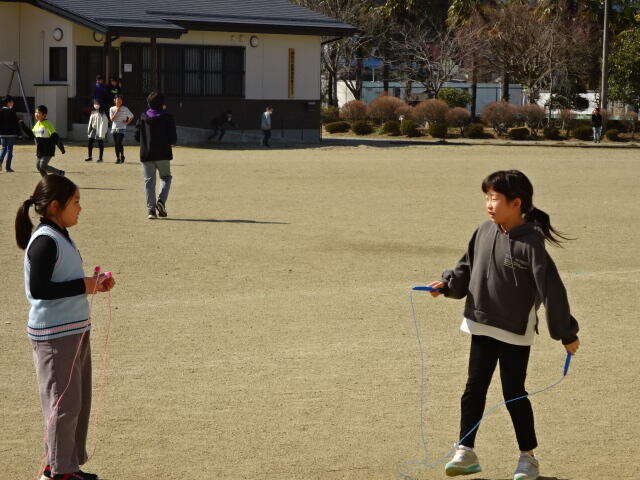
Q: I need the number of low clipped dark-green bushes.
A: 10